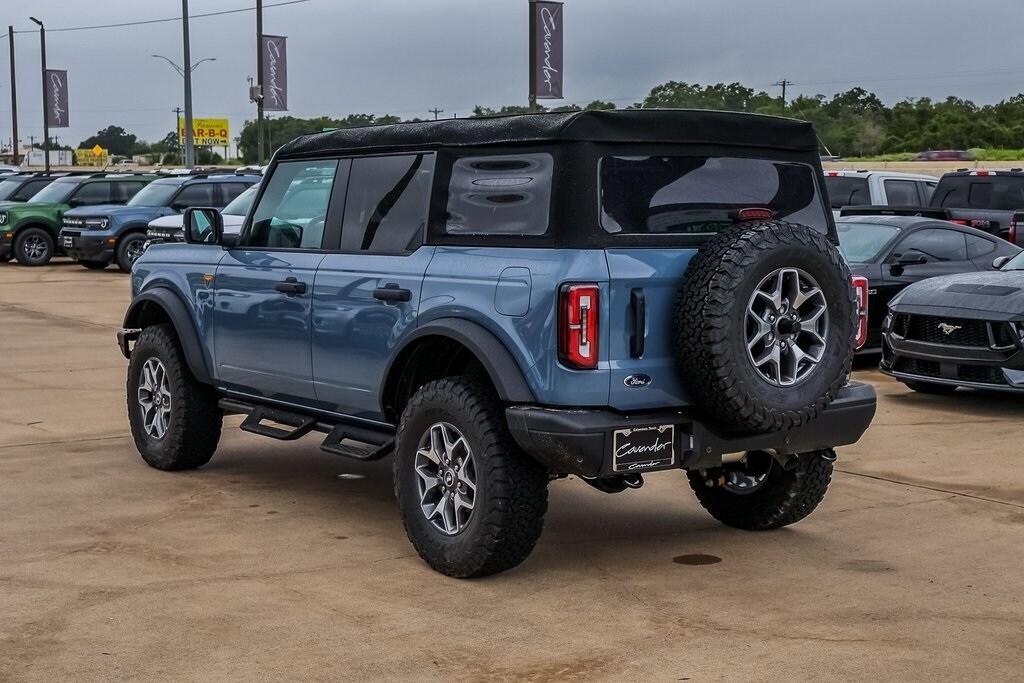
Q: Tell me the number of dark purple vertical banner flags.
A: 3